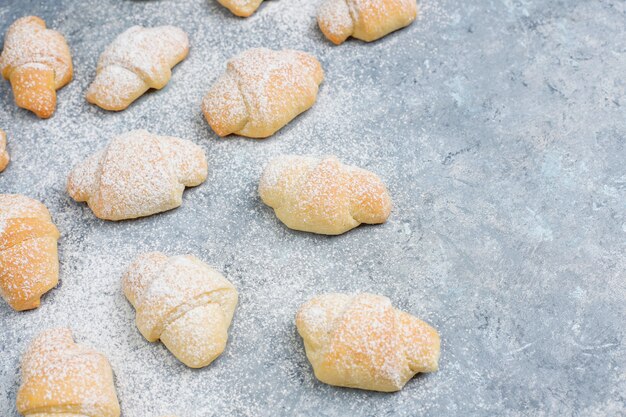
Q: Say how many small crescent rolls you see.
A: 12